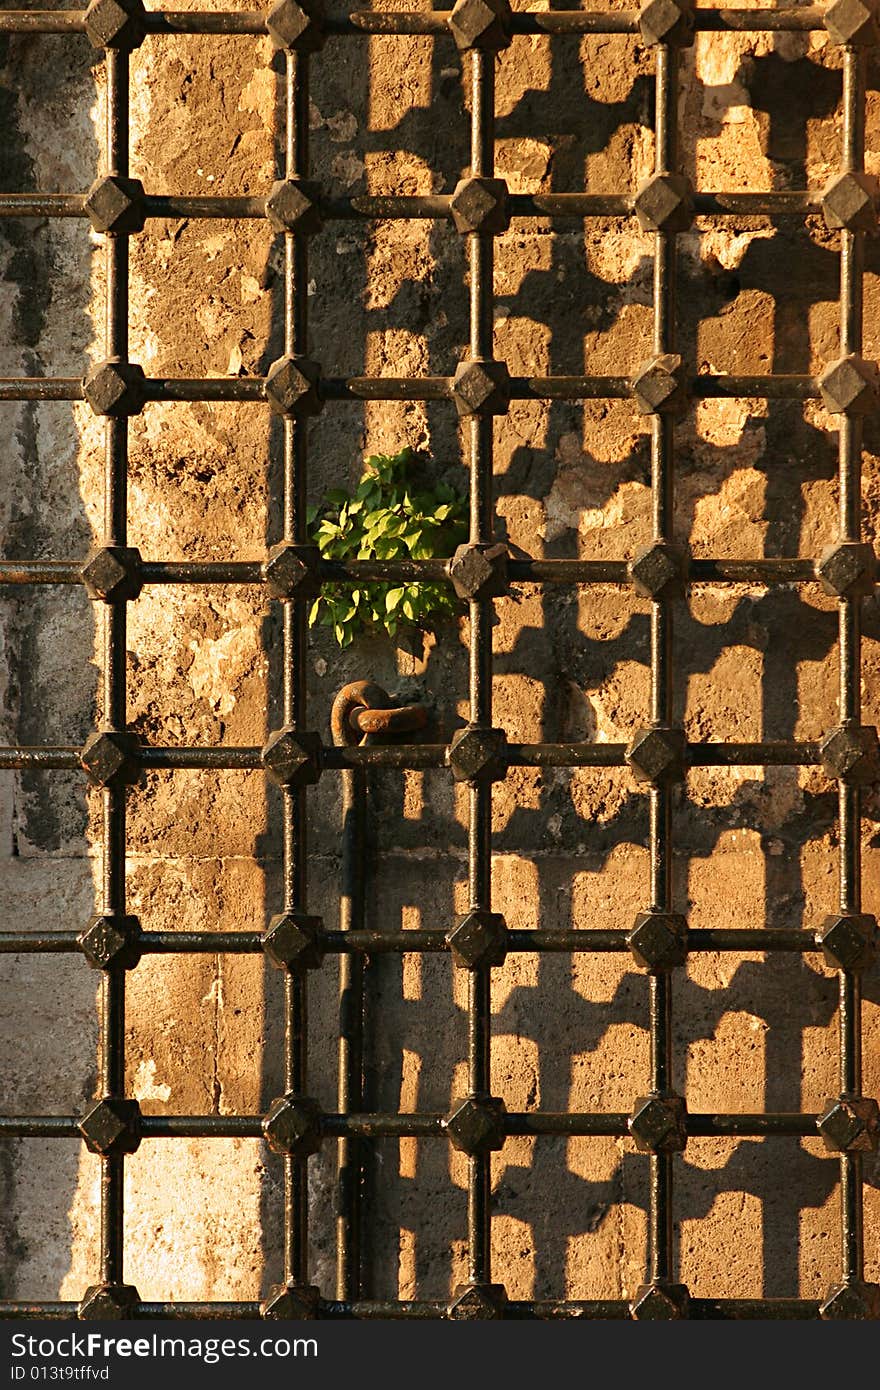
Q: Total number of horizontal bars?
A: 8